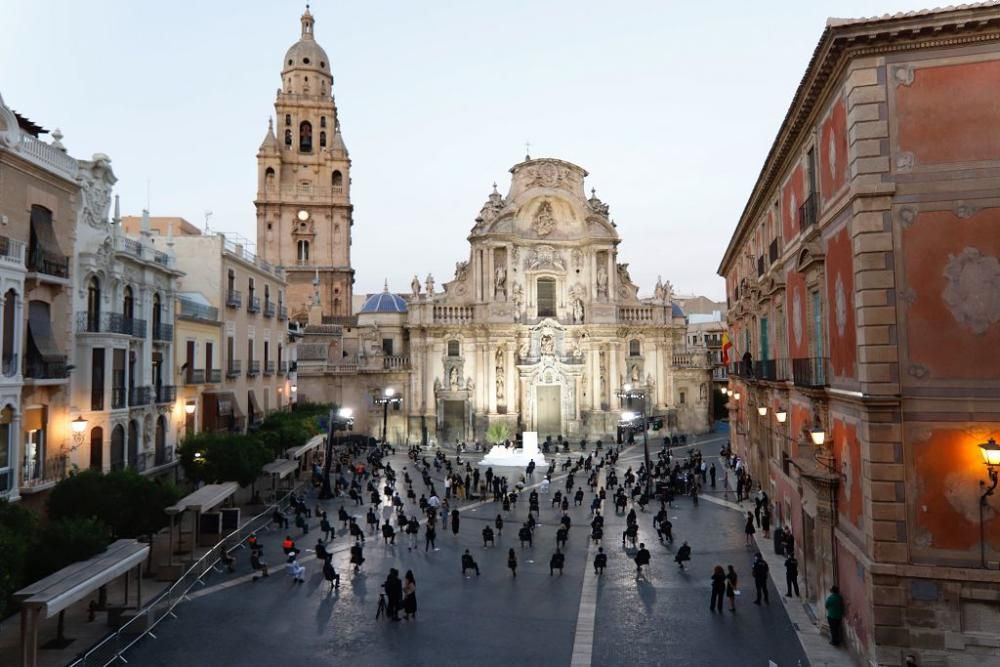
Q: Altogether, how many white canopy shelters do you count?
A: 4